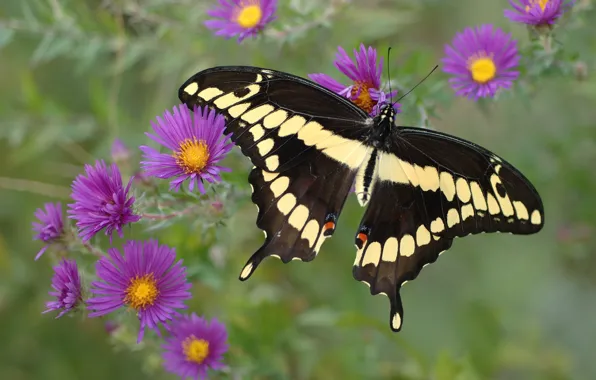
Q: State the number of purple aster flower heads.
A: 10